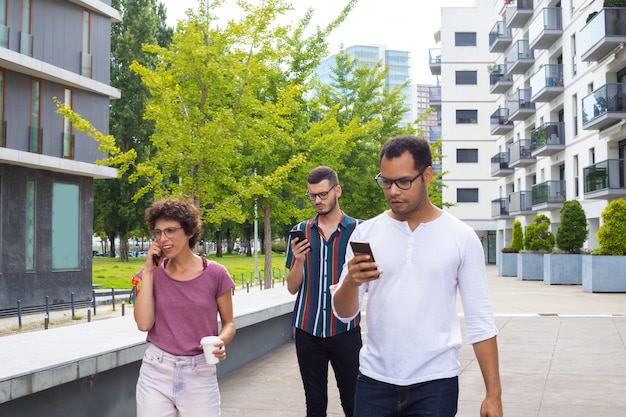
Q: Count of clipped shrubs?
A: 4